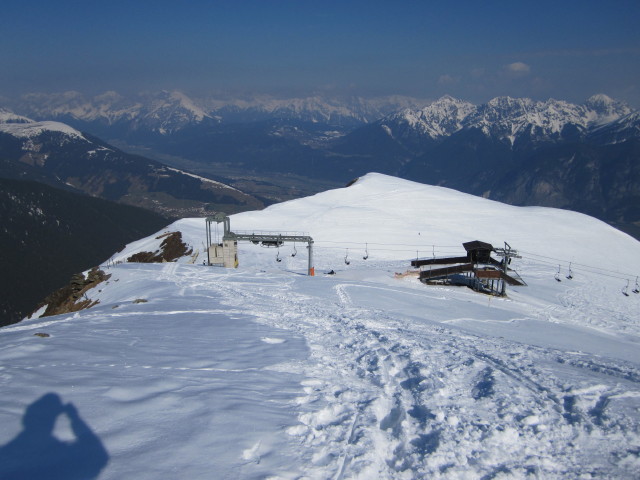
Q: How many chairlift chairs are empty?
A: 8